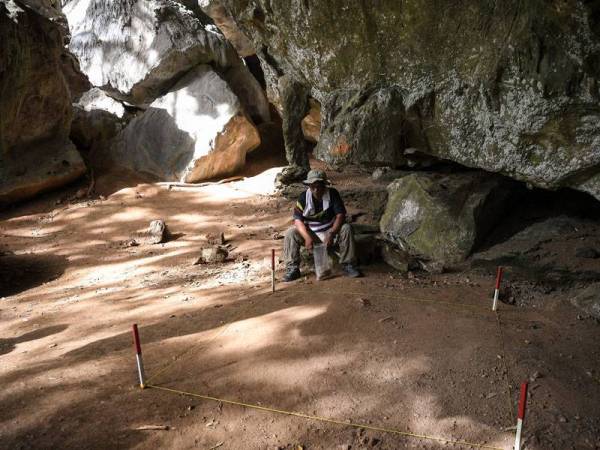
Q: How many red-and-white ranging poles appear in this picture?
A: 4